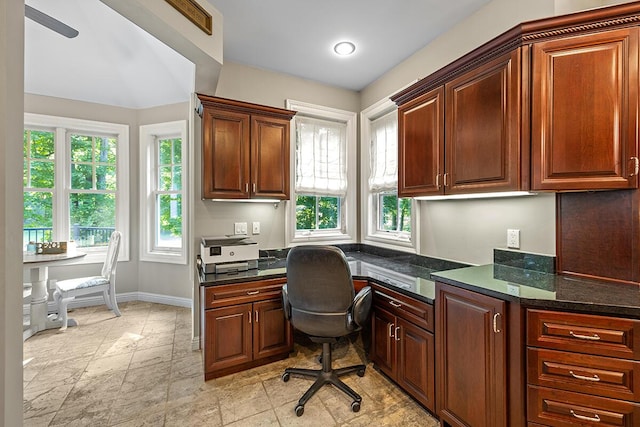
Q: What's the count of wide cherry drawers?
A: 5